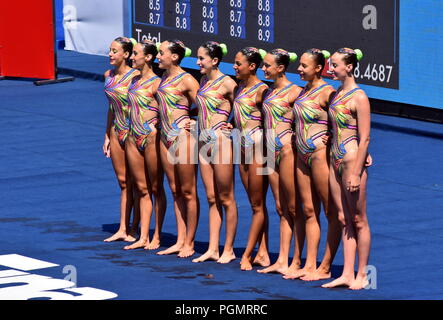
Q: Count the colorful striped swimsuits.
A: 8